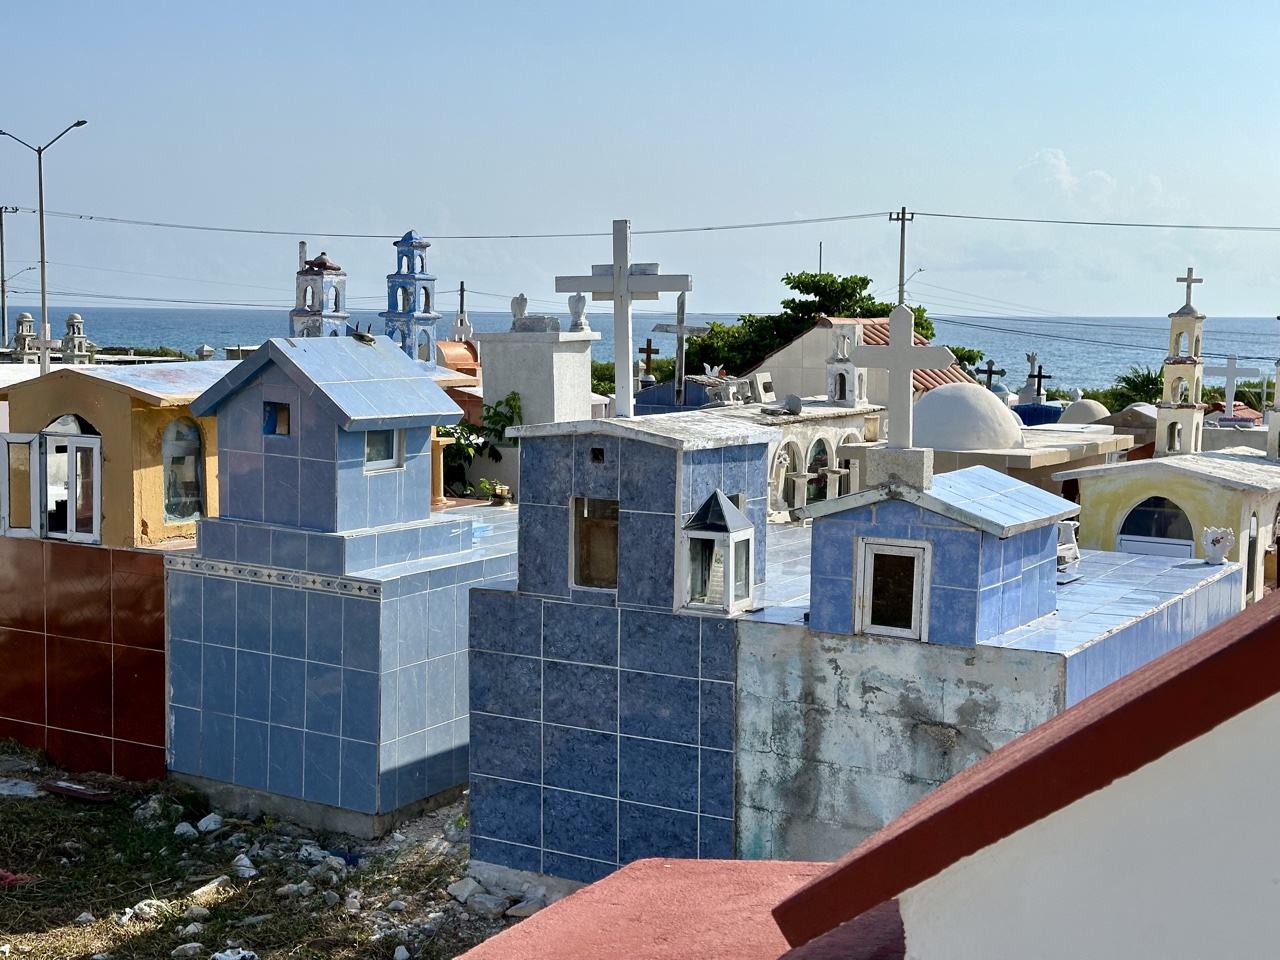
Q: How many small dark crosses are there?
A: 3